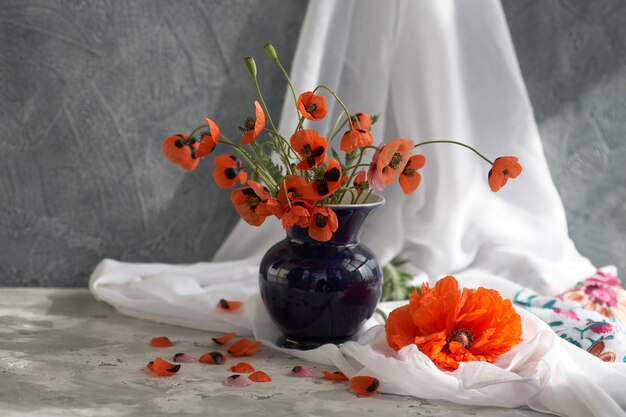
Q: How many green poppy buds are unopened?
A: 2